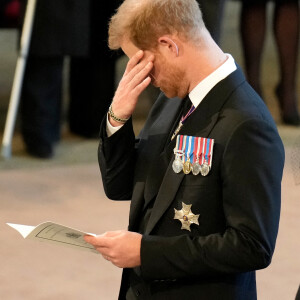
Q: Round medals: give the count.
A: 4